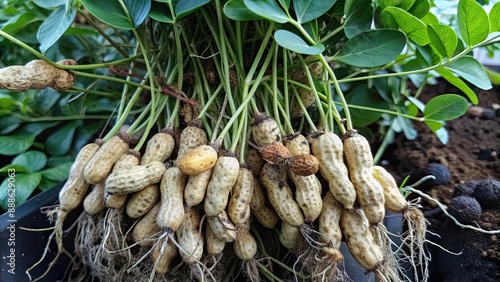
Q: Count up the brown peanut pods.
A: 2